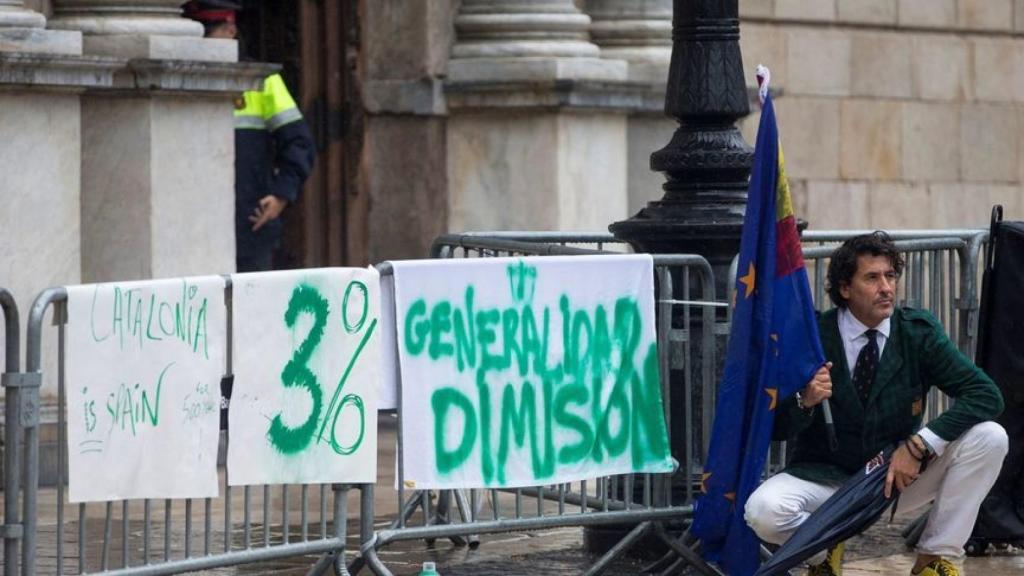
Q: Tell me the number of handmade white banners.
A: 3